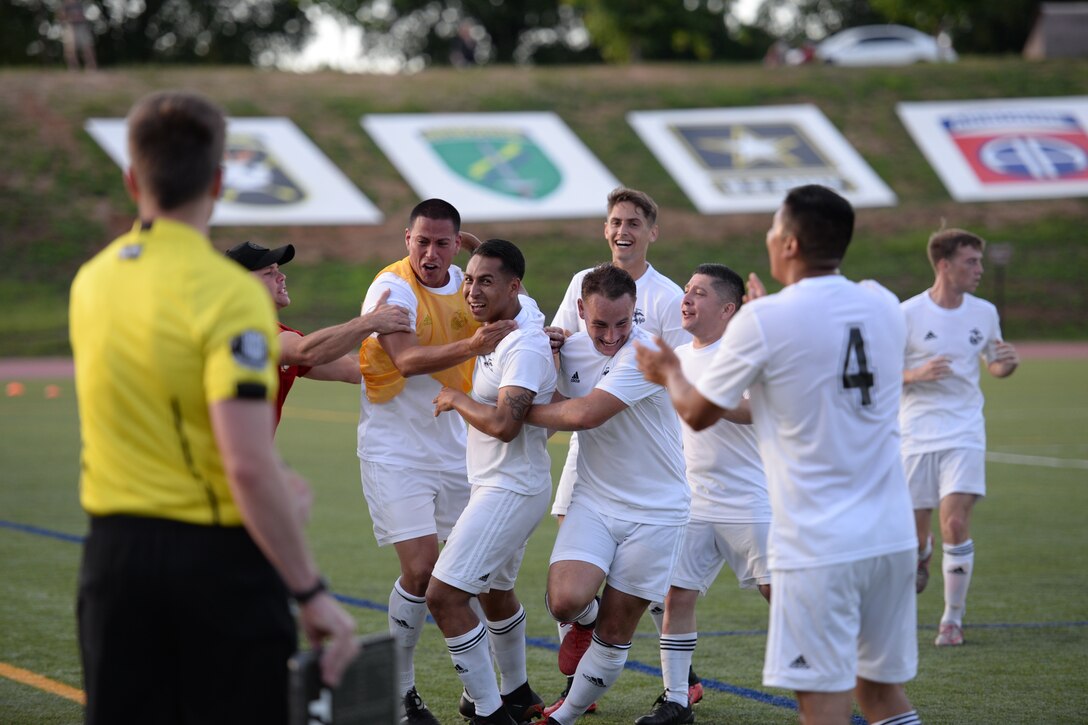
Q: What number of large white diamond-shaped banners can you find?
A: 4